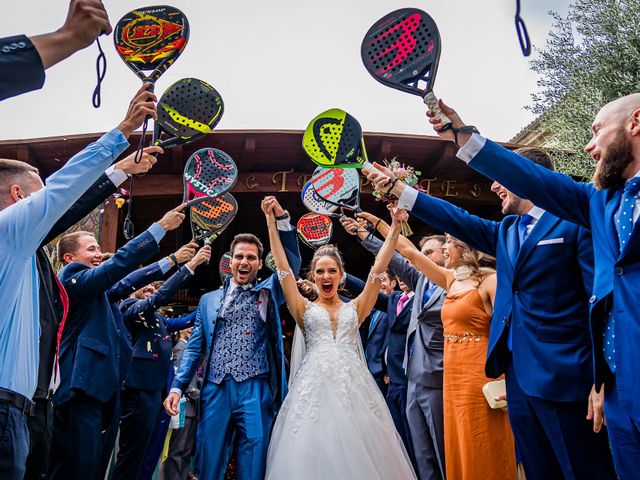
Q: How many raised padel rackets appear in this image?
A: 11